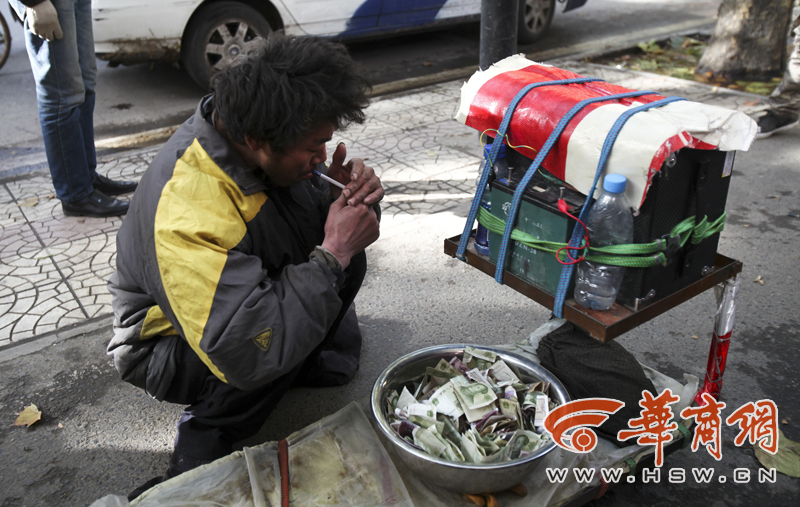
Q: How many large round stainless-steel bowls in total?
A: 1